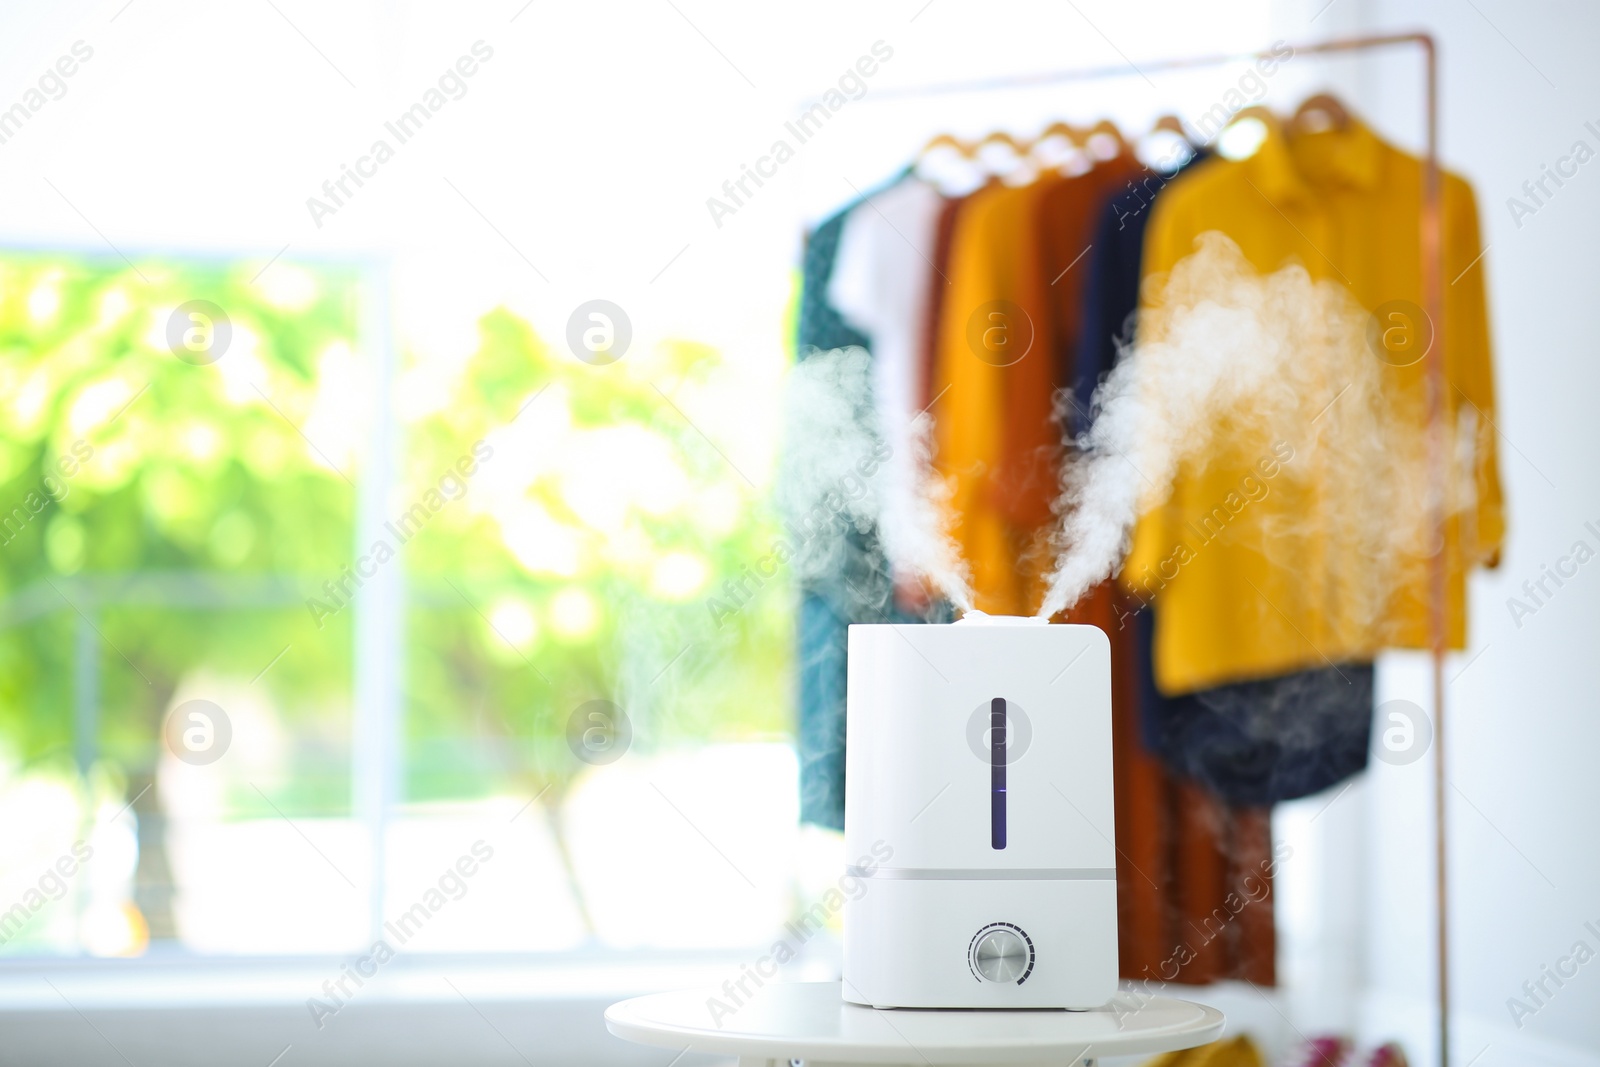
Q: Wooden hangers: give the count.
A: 7